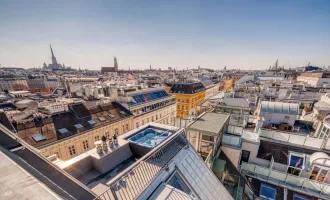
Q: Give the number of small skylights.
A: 7